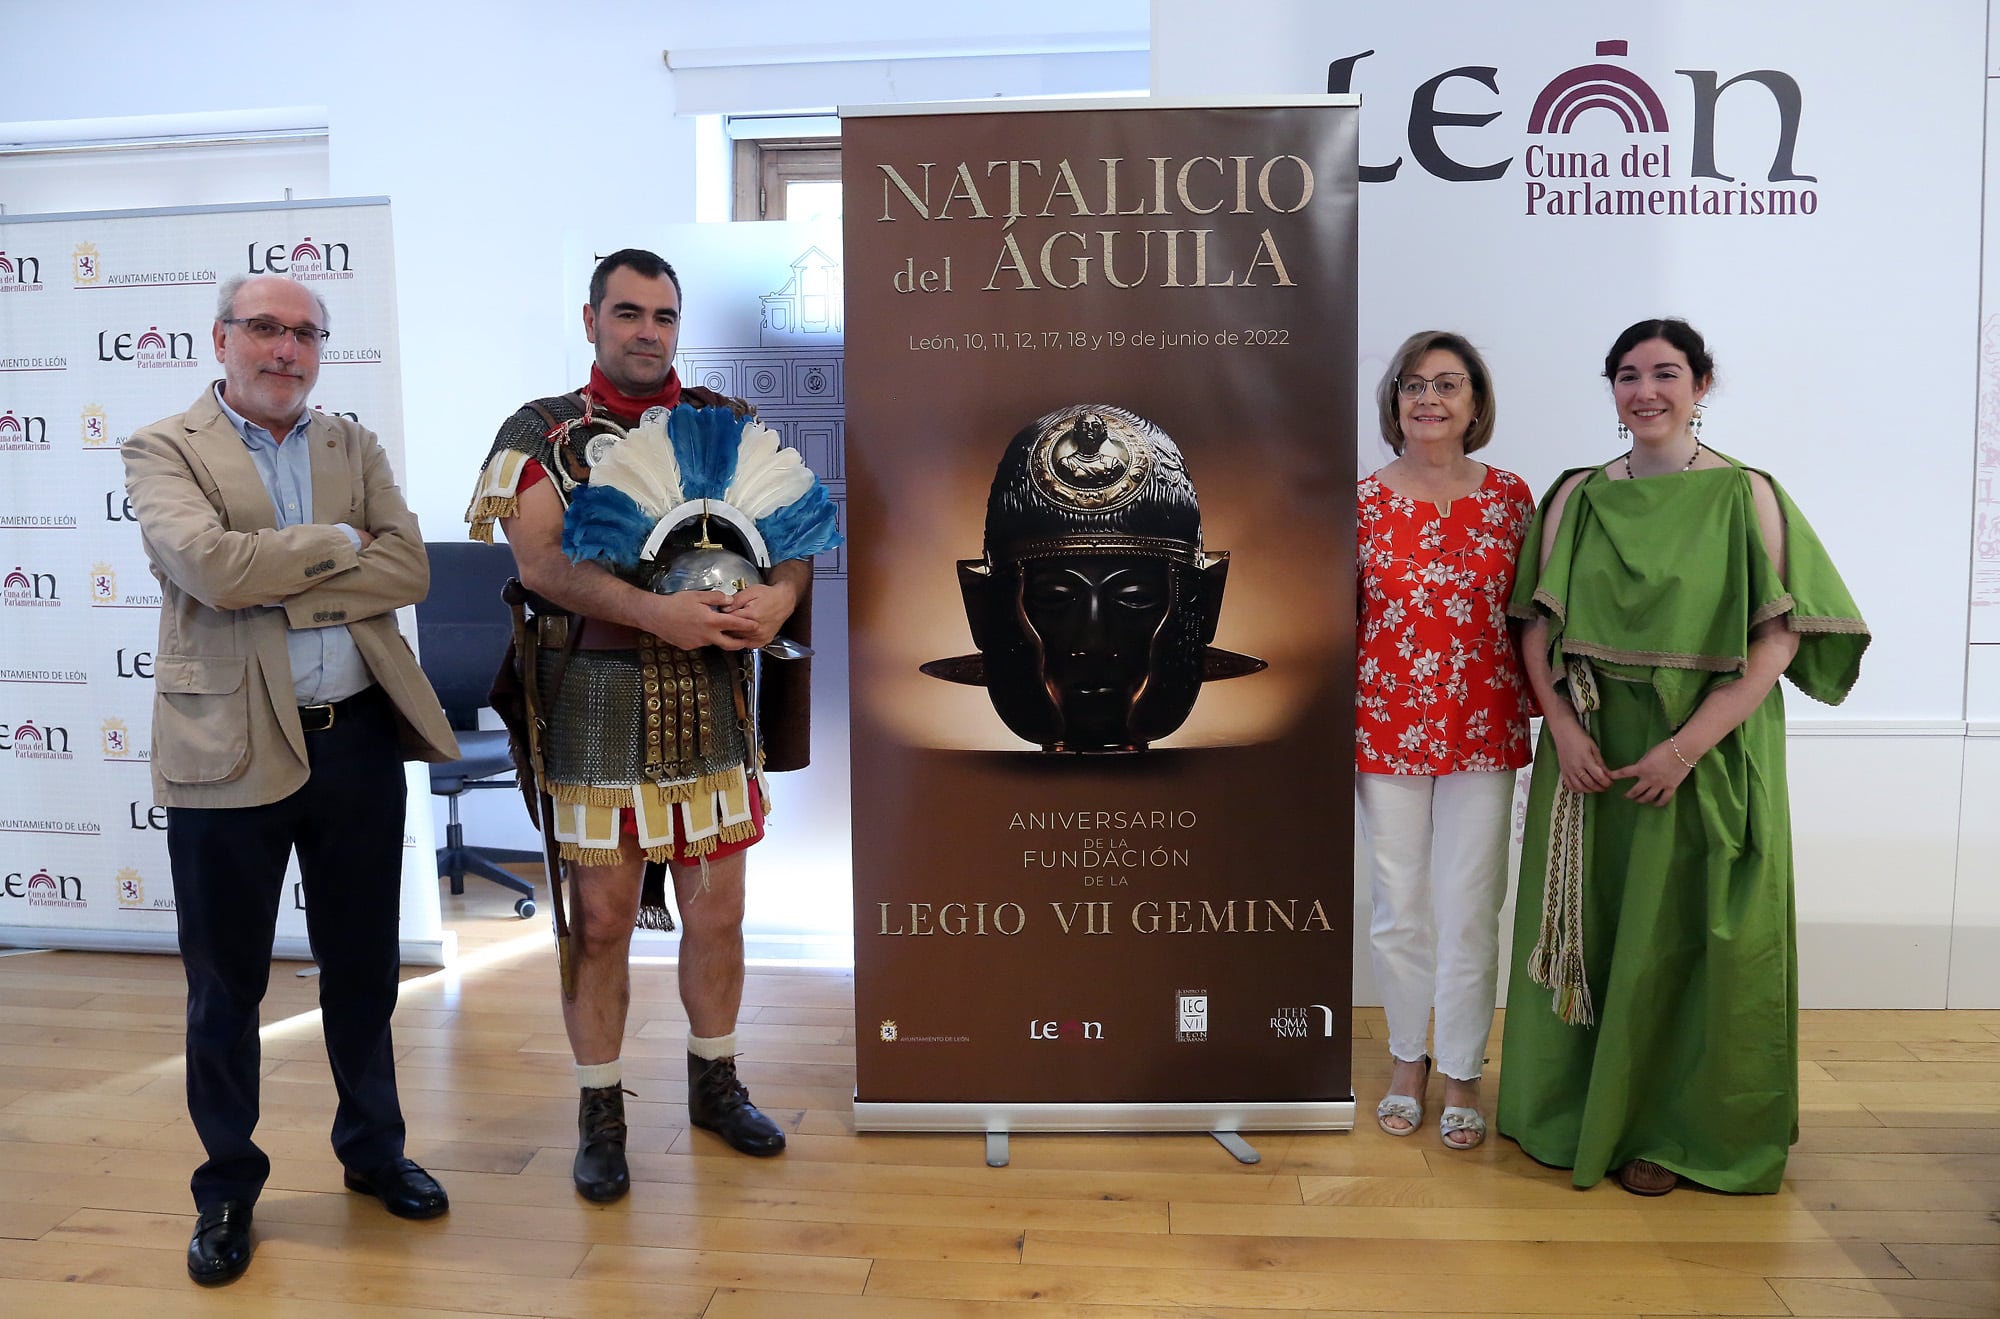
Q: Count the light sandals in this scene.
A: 2